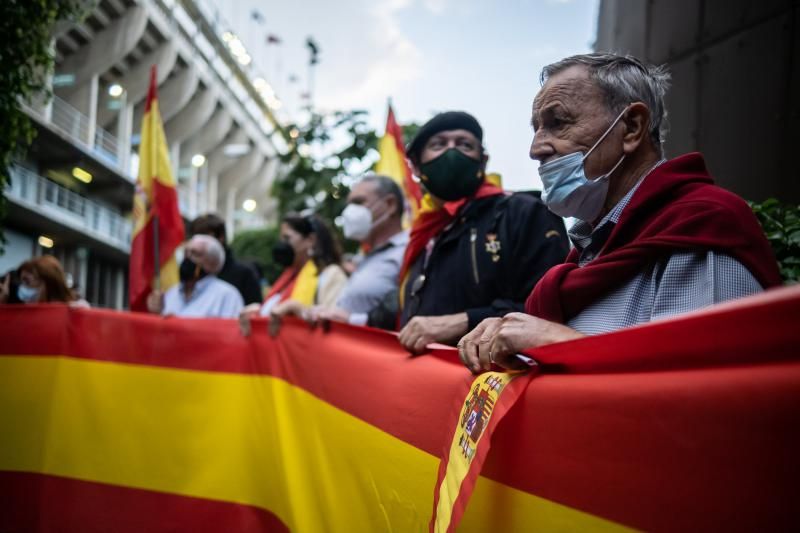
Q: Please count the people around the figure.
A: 7